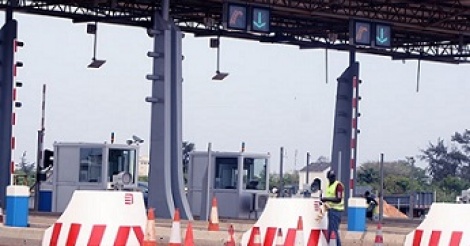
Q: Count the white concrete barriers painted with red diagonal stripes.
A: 3